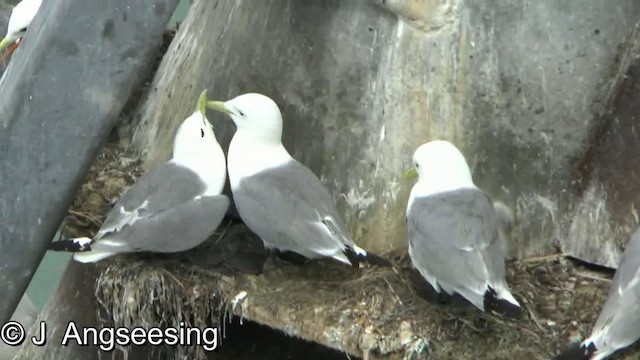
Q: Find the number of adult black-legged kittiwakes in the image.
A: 5